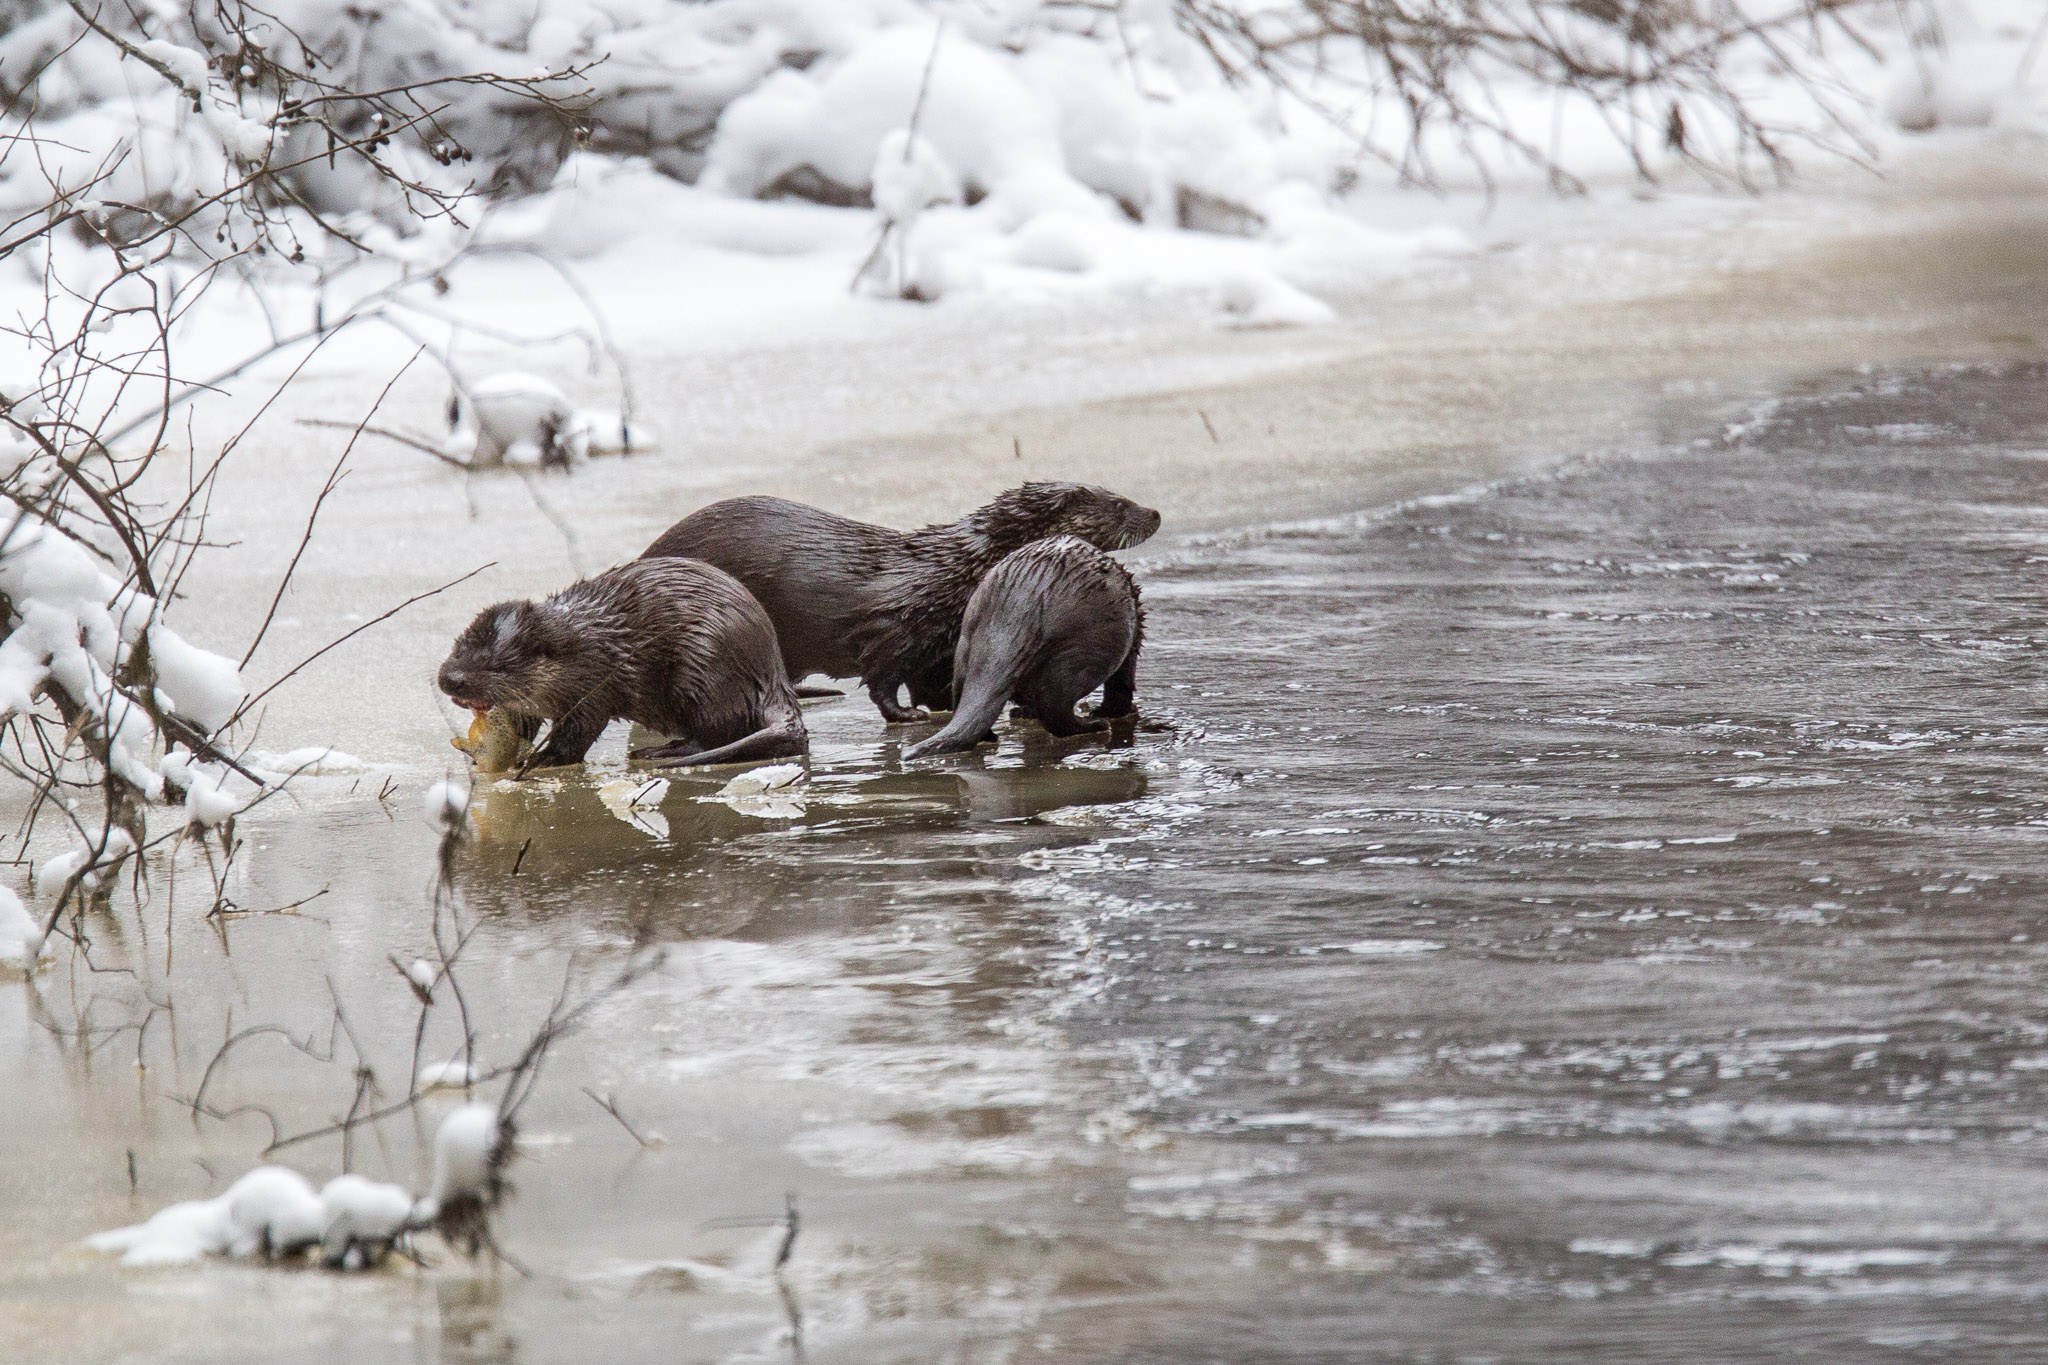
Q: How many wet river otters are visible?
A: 3